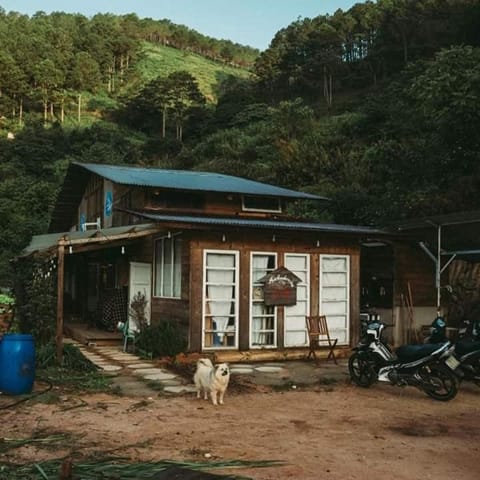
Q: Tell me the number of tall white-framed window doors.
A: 4